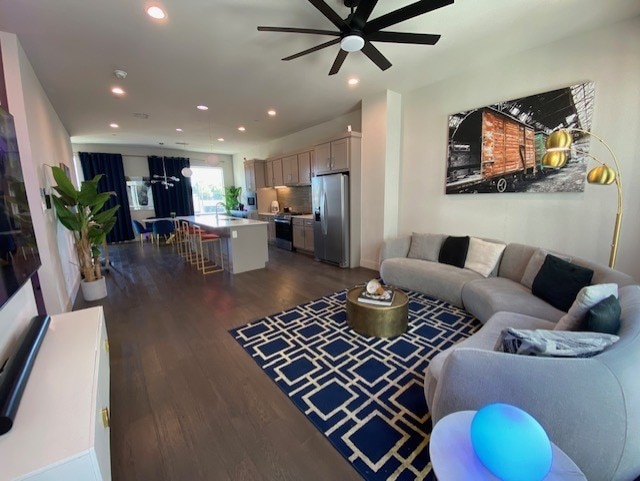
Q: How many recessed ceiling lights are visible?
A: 9